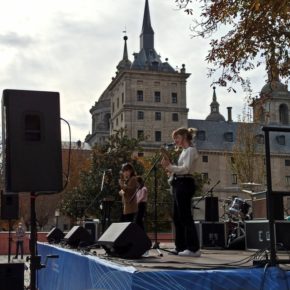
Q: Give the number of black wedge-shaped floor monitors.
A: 3